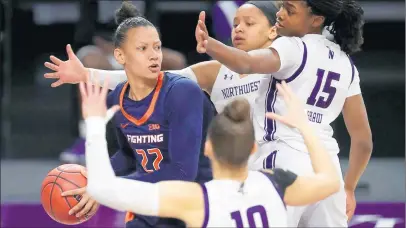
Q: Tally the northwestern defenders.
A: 3